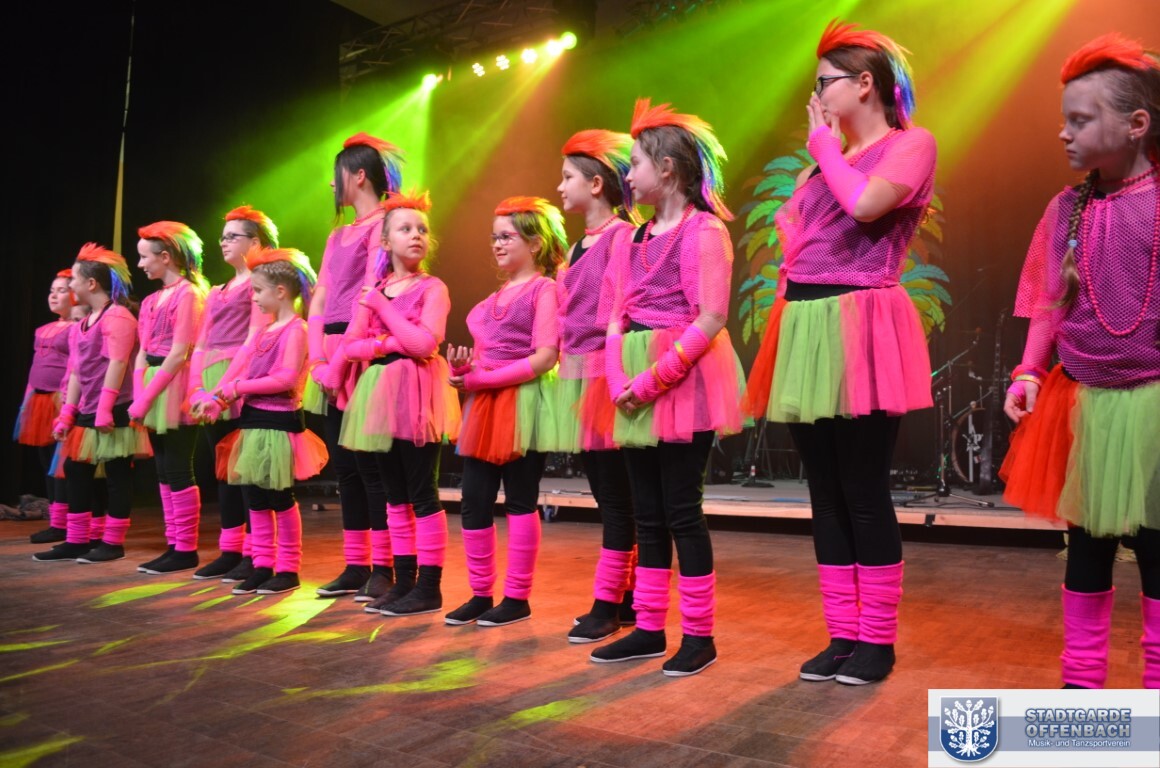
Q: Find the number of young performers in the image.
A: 13